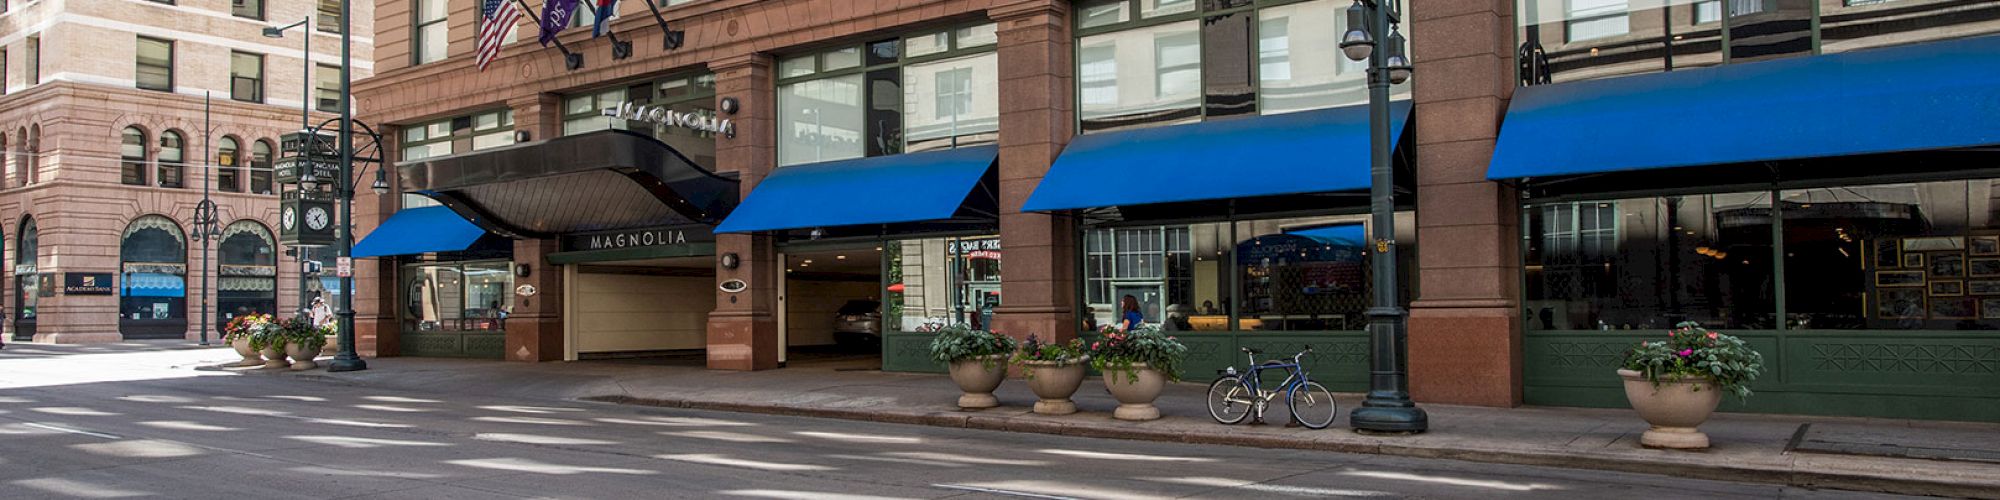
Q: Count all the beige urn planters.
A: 7